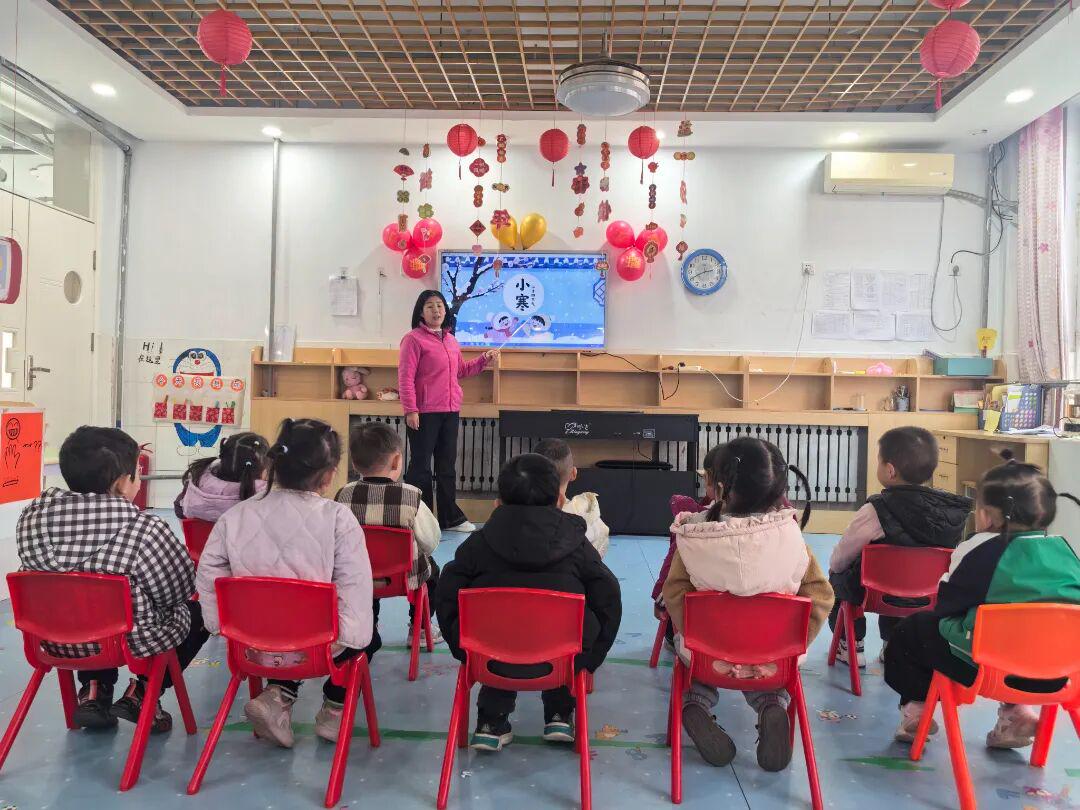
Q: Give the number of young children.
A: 10